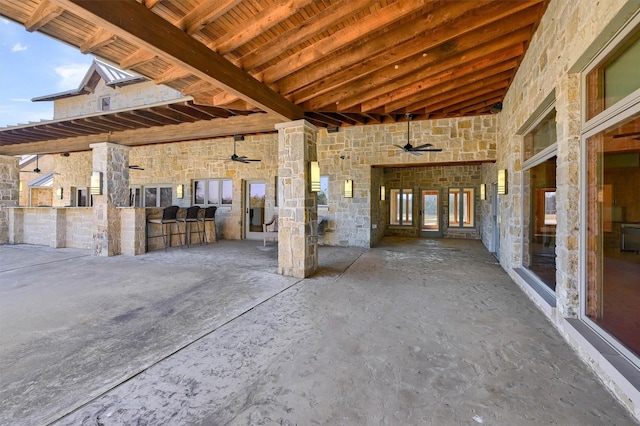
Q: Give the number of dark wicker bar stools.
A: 3